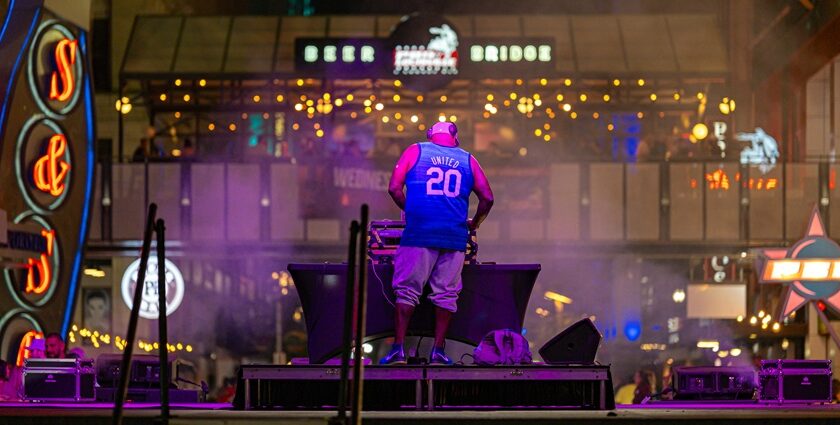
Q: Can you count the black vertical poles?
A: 4